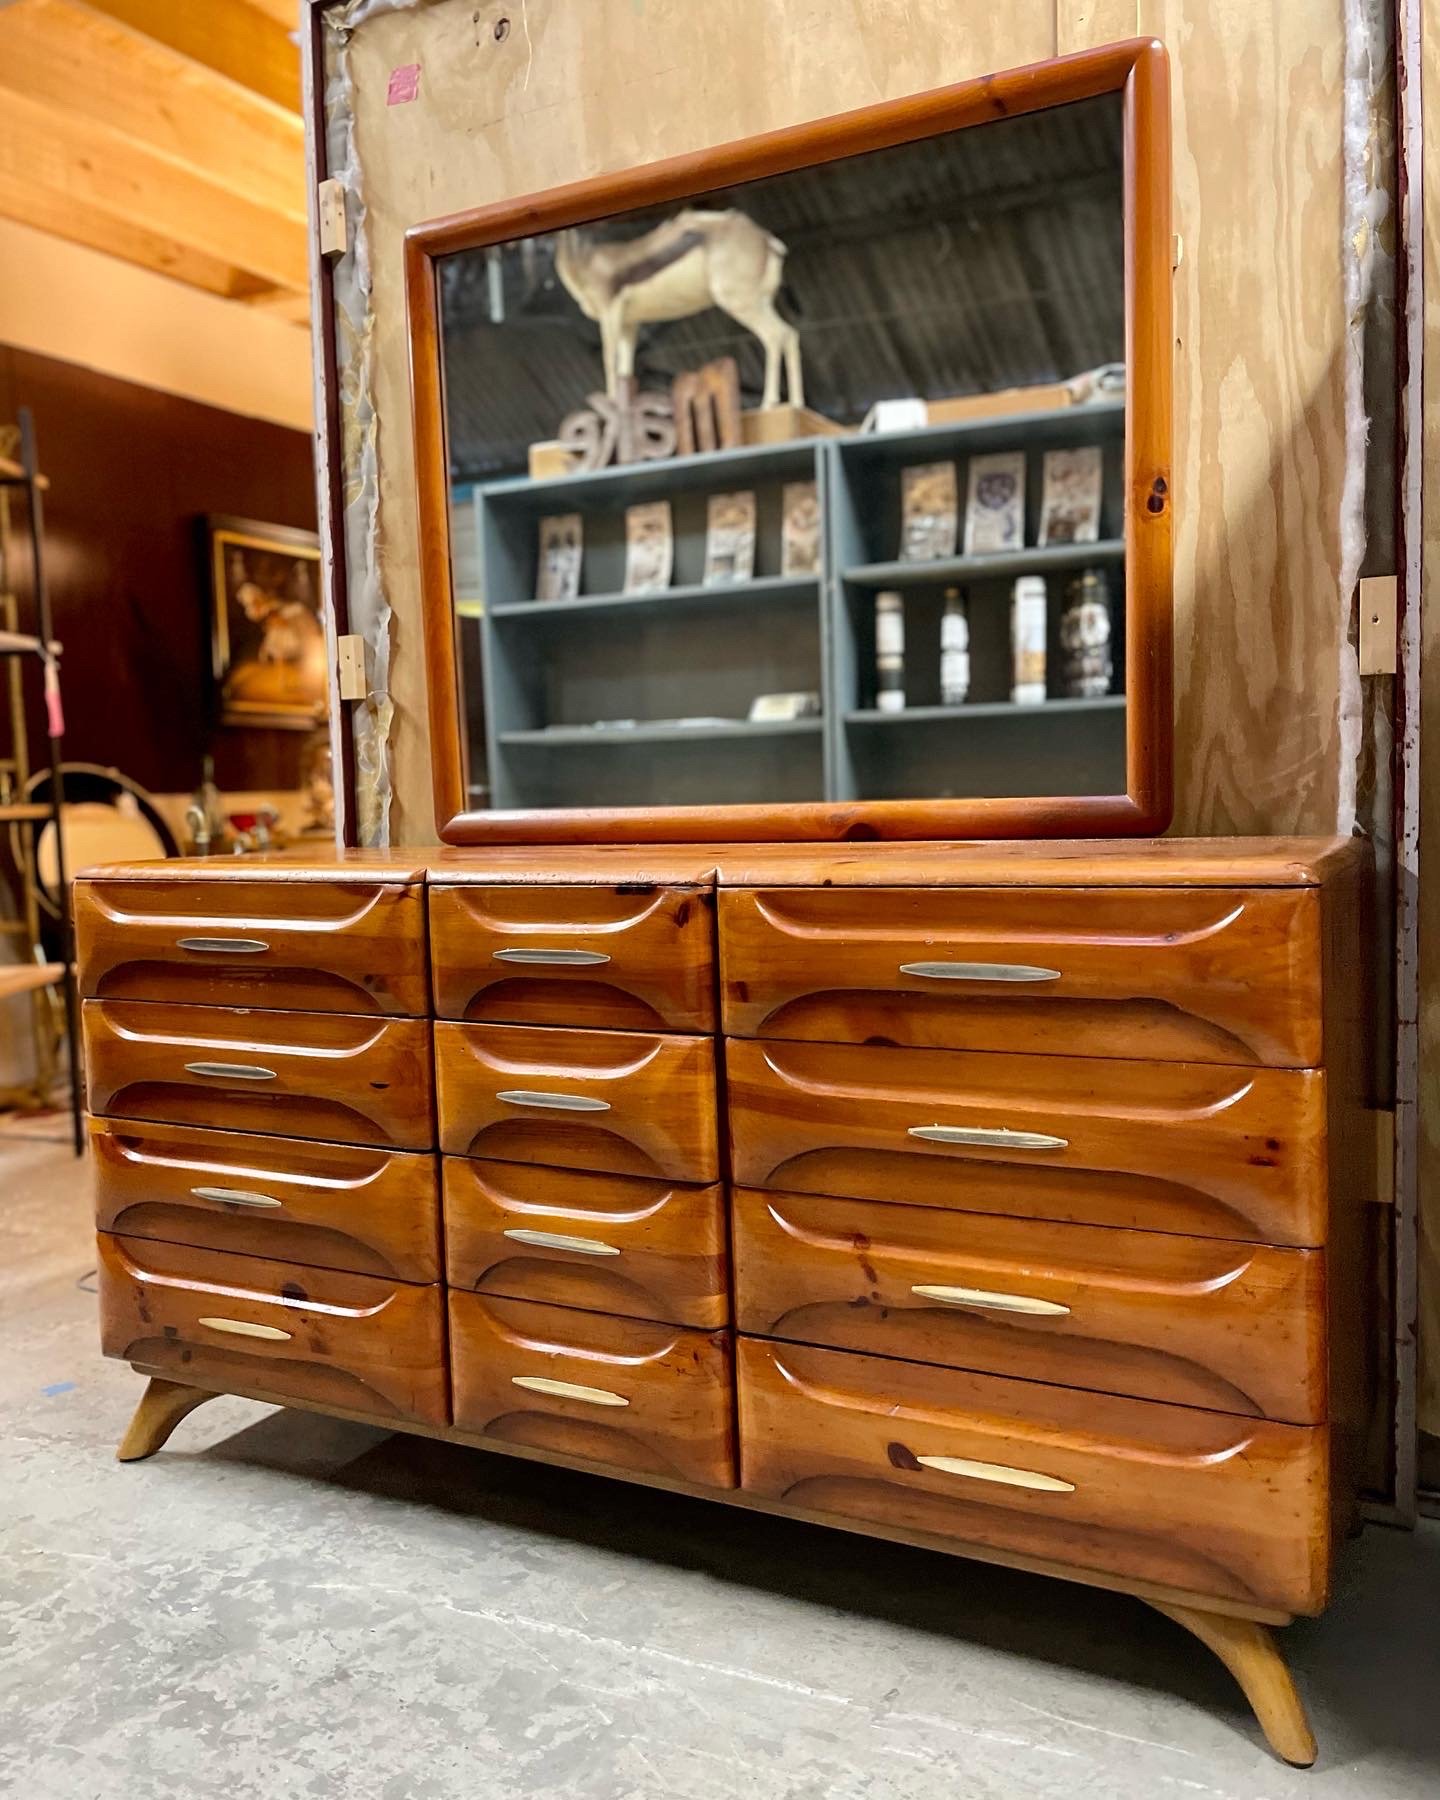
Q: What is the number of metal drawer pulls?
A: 12